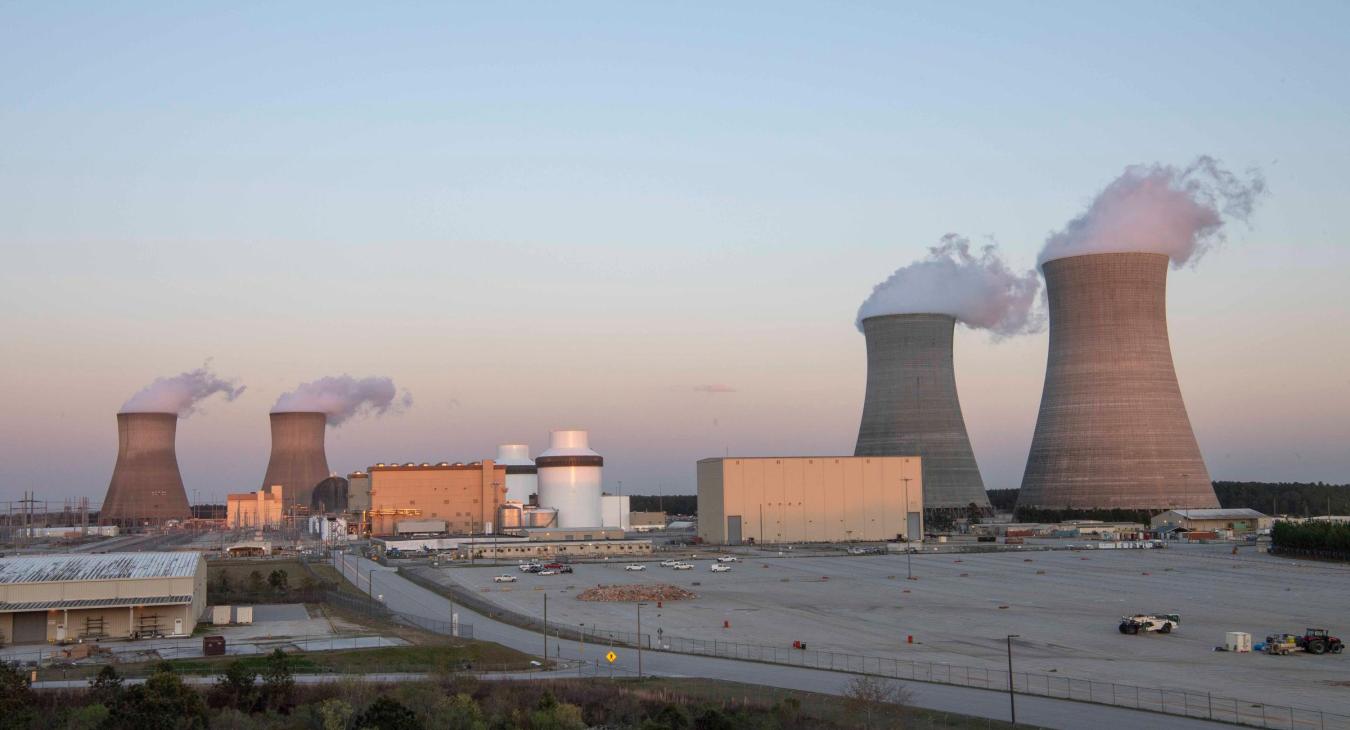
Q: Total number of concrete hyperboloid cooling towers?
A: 4